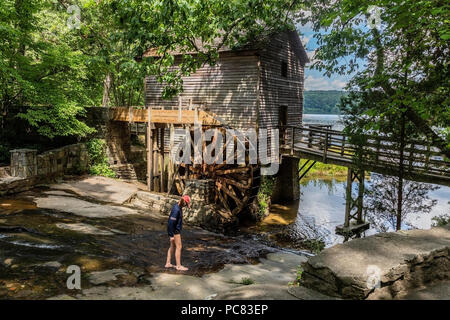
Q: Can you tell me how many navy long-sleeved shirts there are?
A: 1